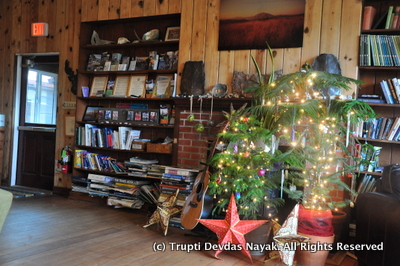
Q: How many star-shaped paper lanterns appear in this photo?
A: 3